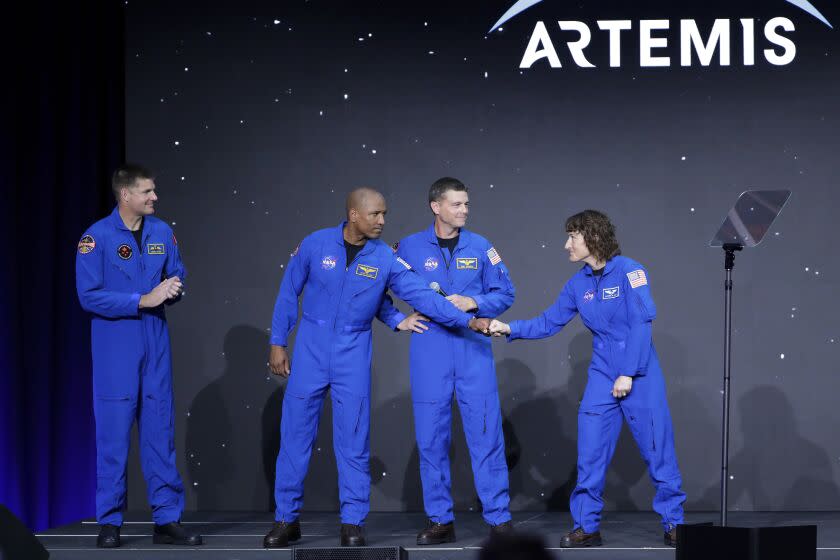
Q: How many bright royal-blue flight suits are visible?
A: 4